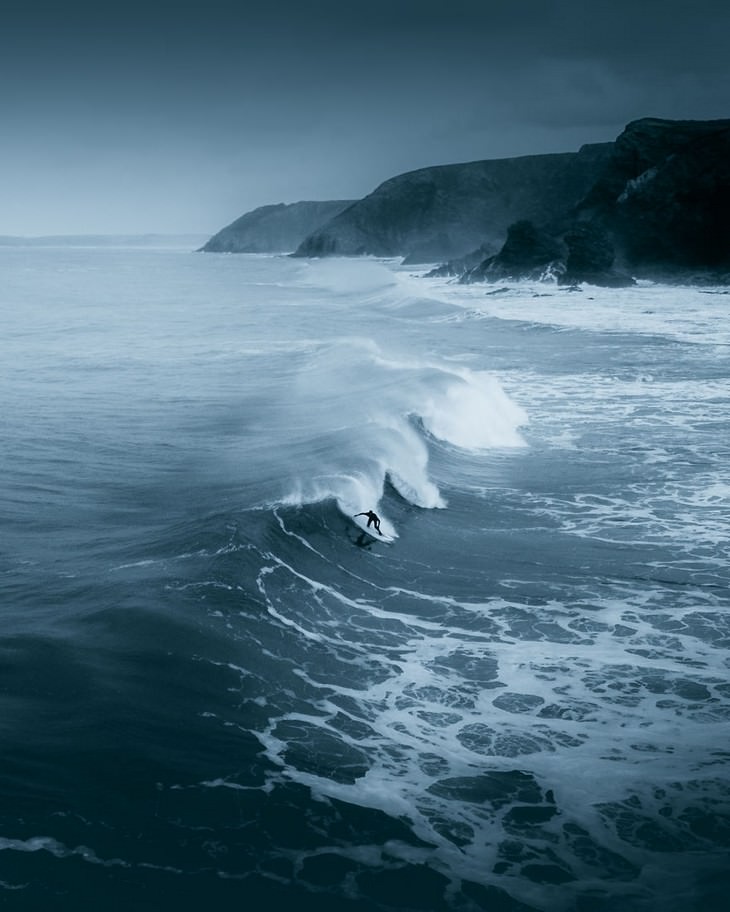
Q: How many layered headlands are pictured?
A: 3